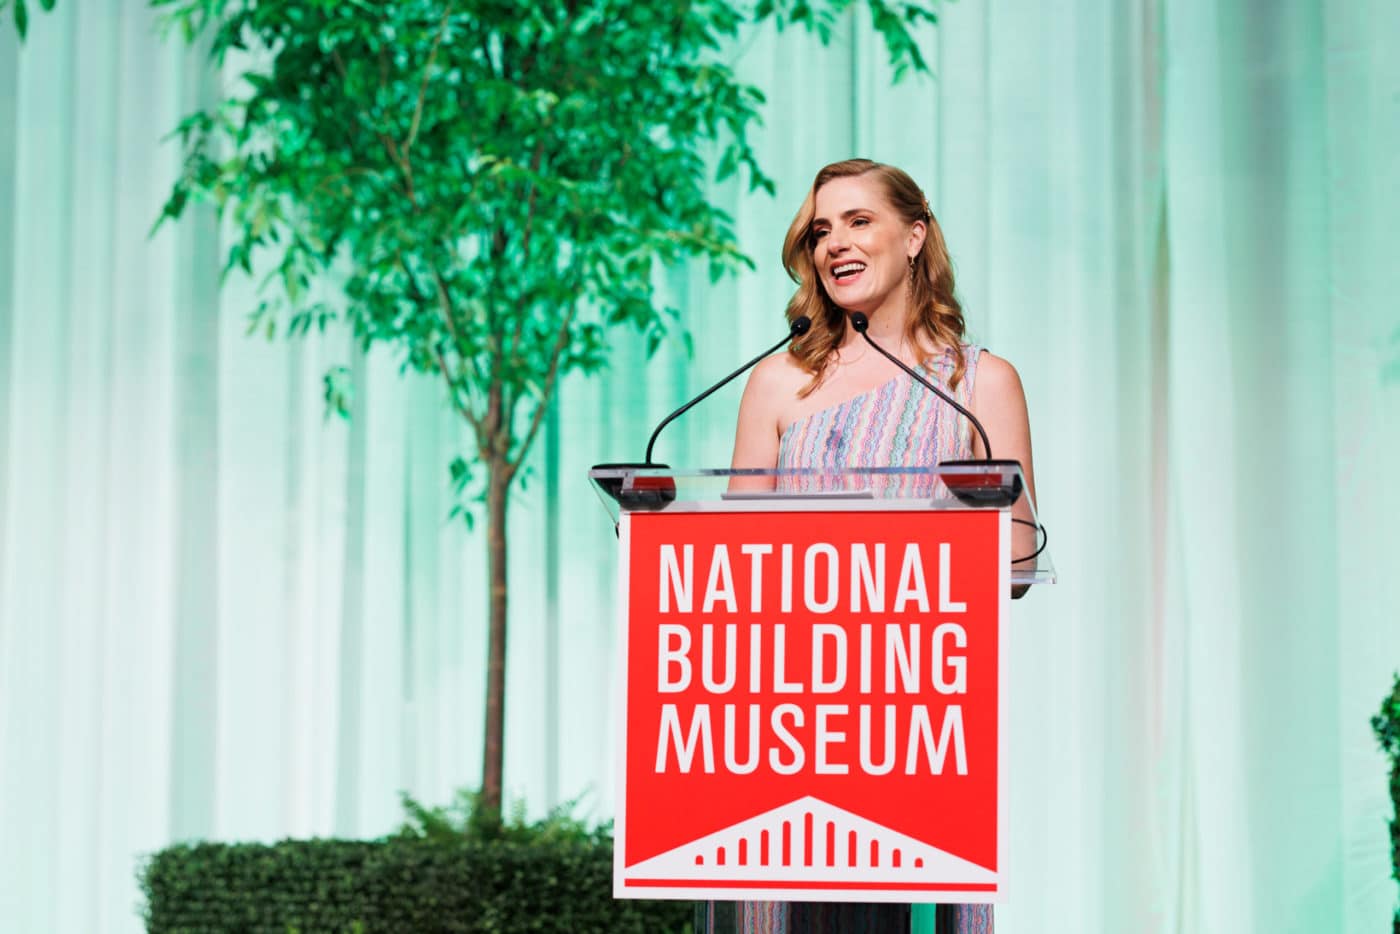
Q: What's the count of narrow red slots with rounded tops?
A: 11